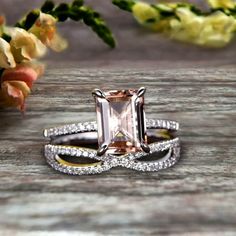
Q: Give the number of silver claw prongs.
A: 4